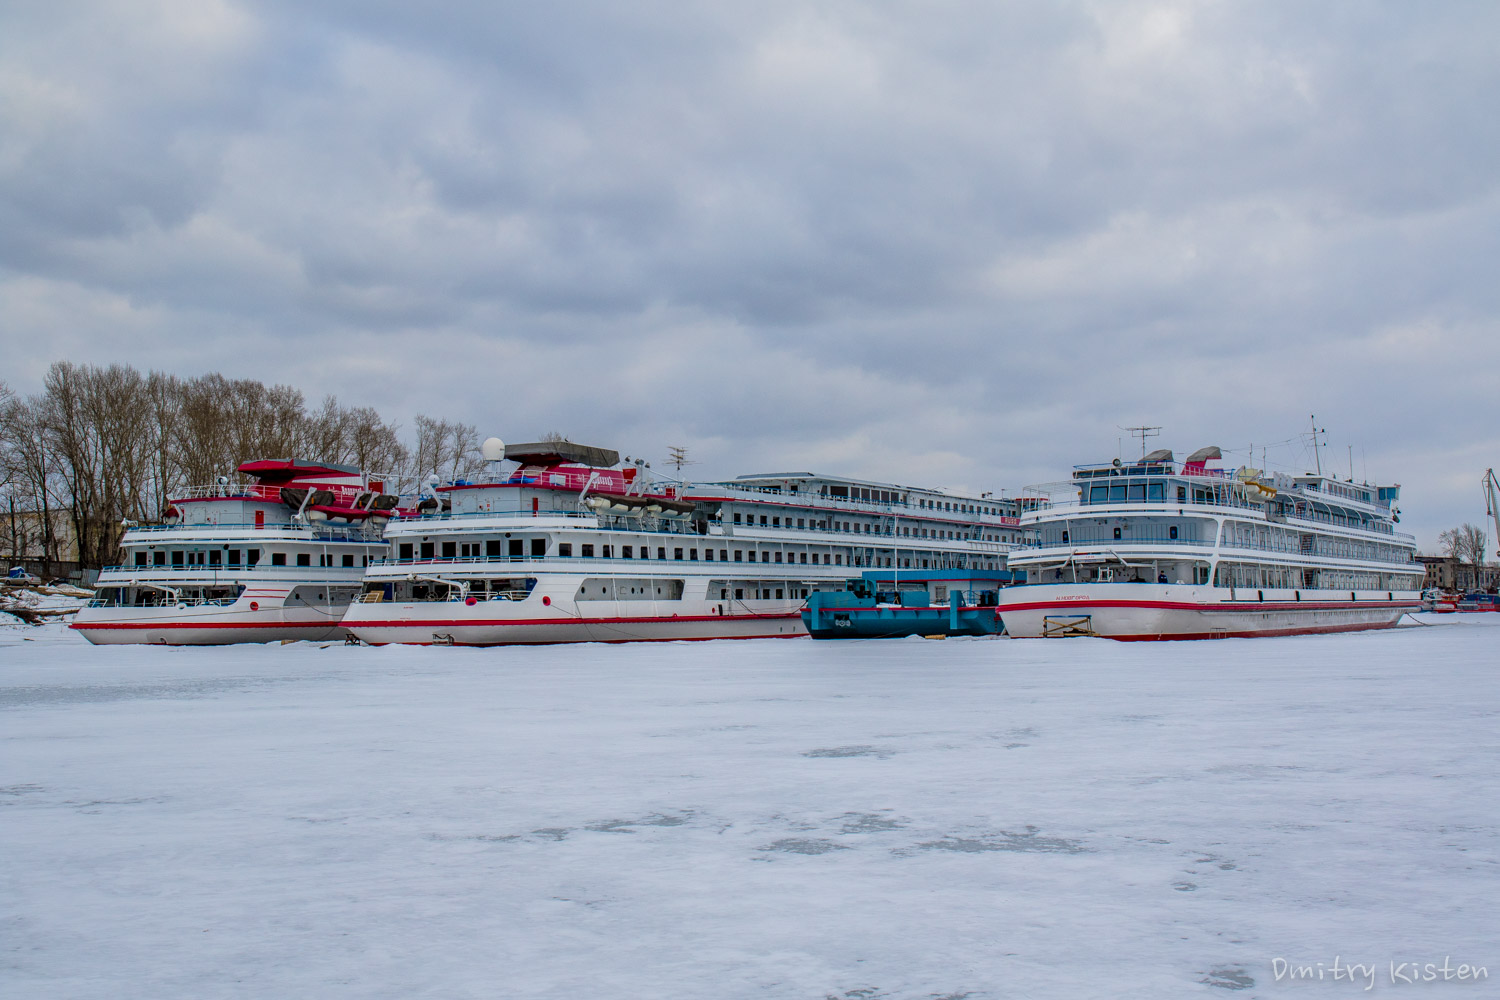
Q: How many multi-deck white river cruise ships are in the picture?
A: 3